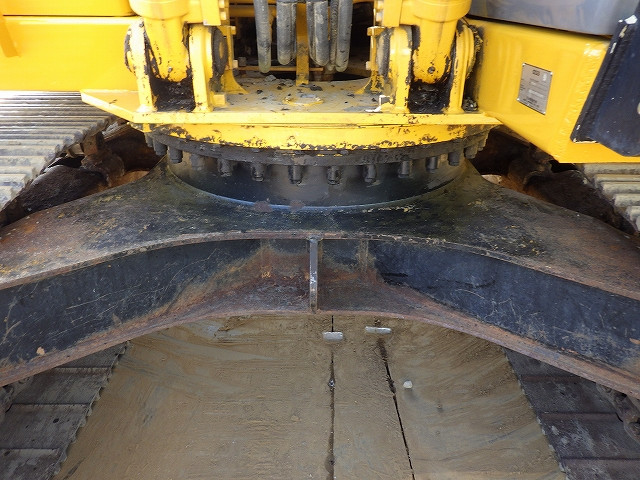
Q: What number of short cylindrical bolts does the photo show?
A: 14